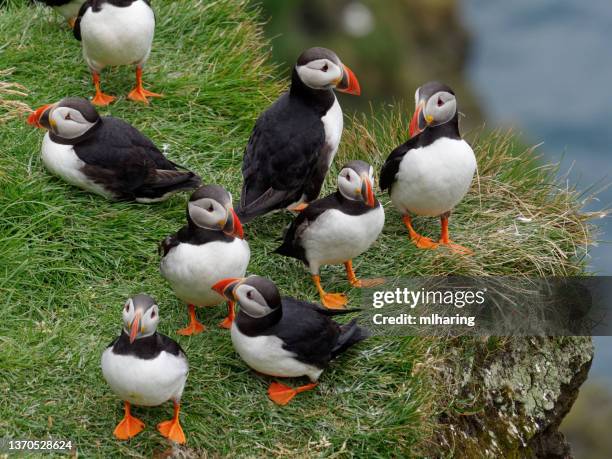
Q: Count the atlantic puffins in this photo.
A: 9